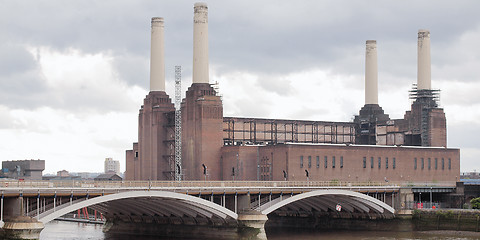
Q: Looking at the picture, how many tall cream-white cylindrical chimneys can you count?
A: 4